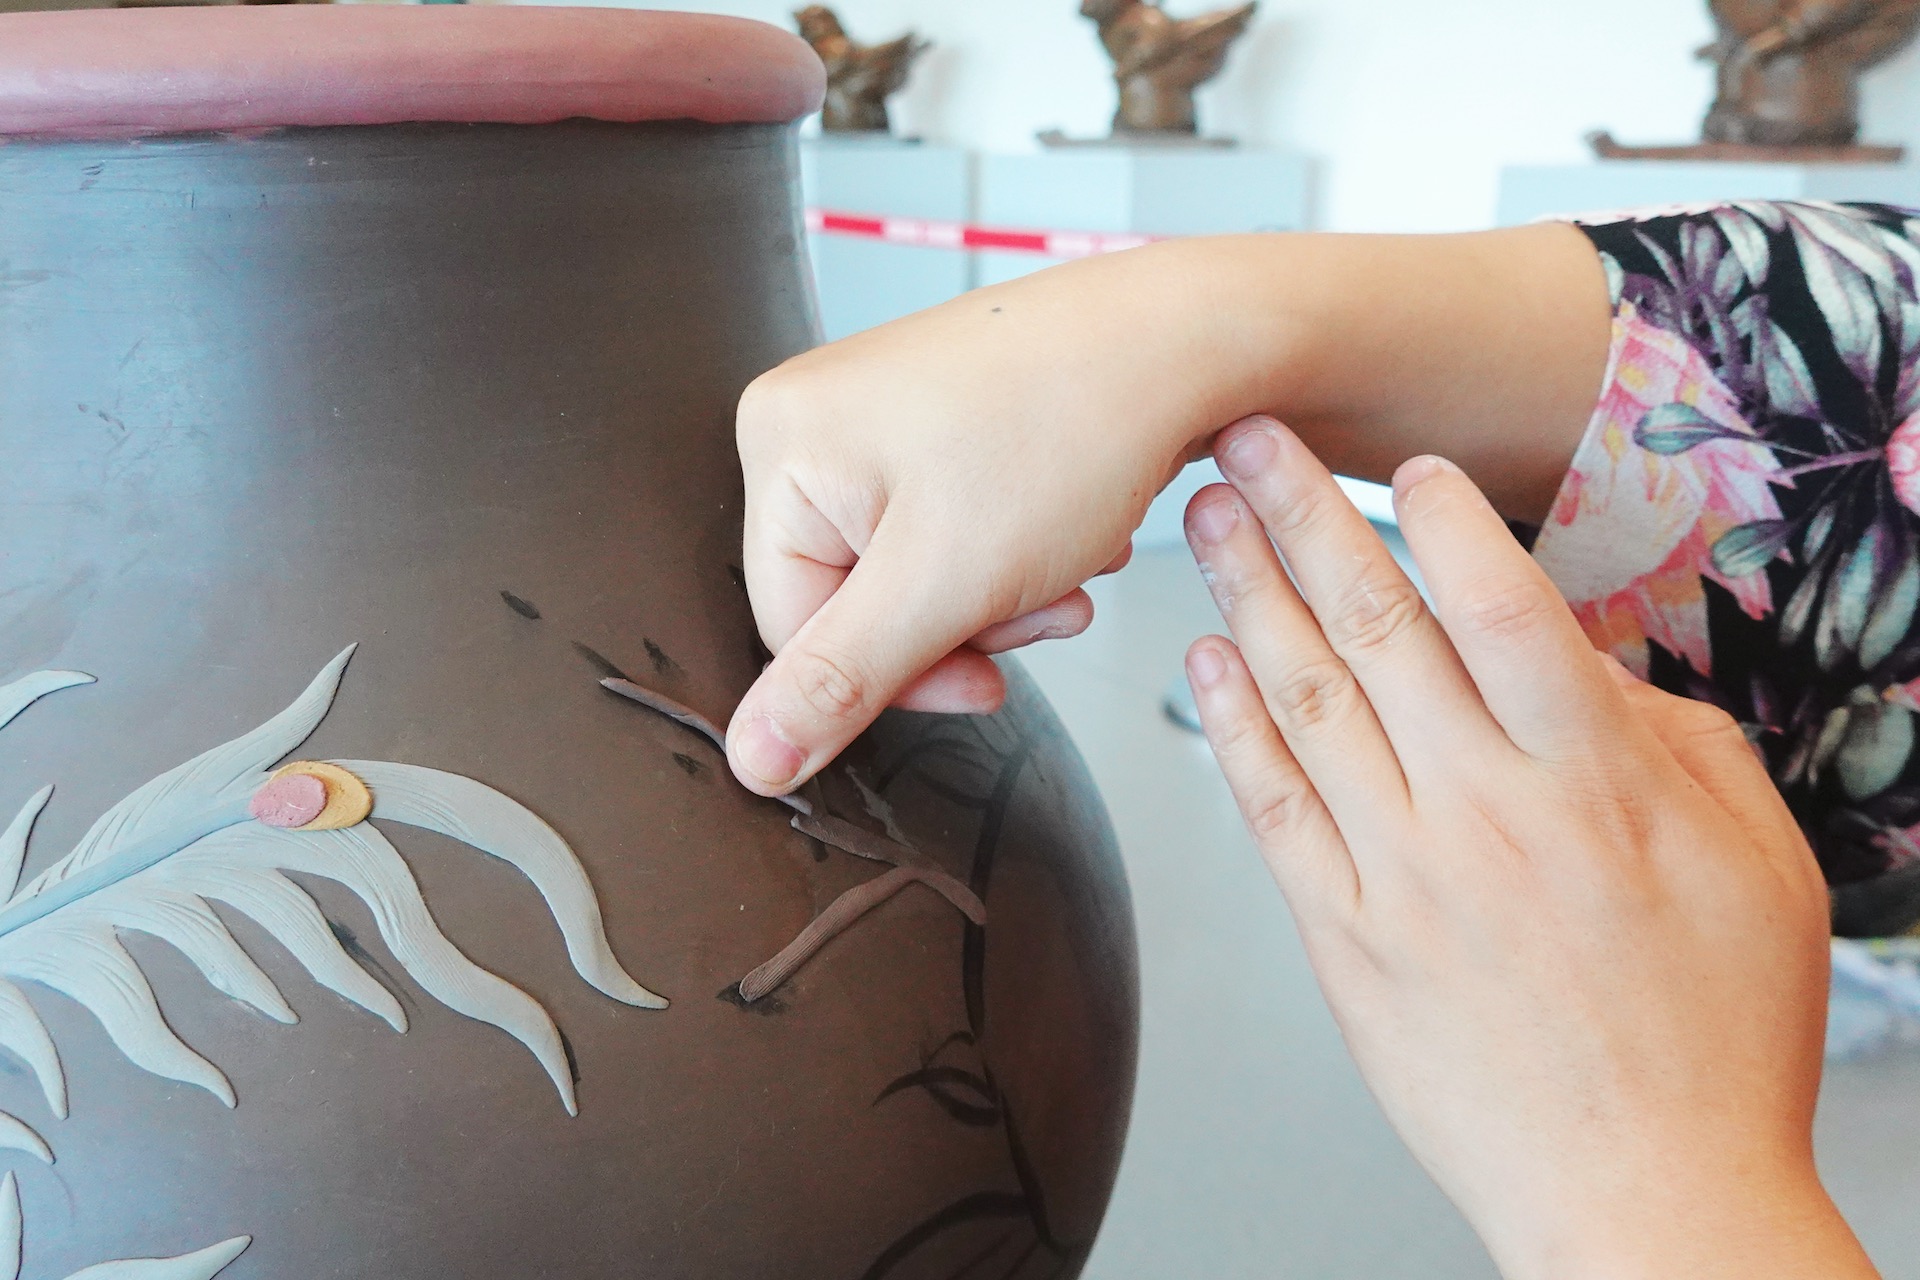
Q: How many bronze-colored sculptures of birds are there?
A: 3